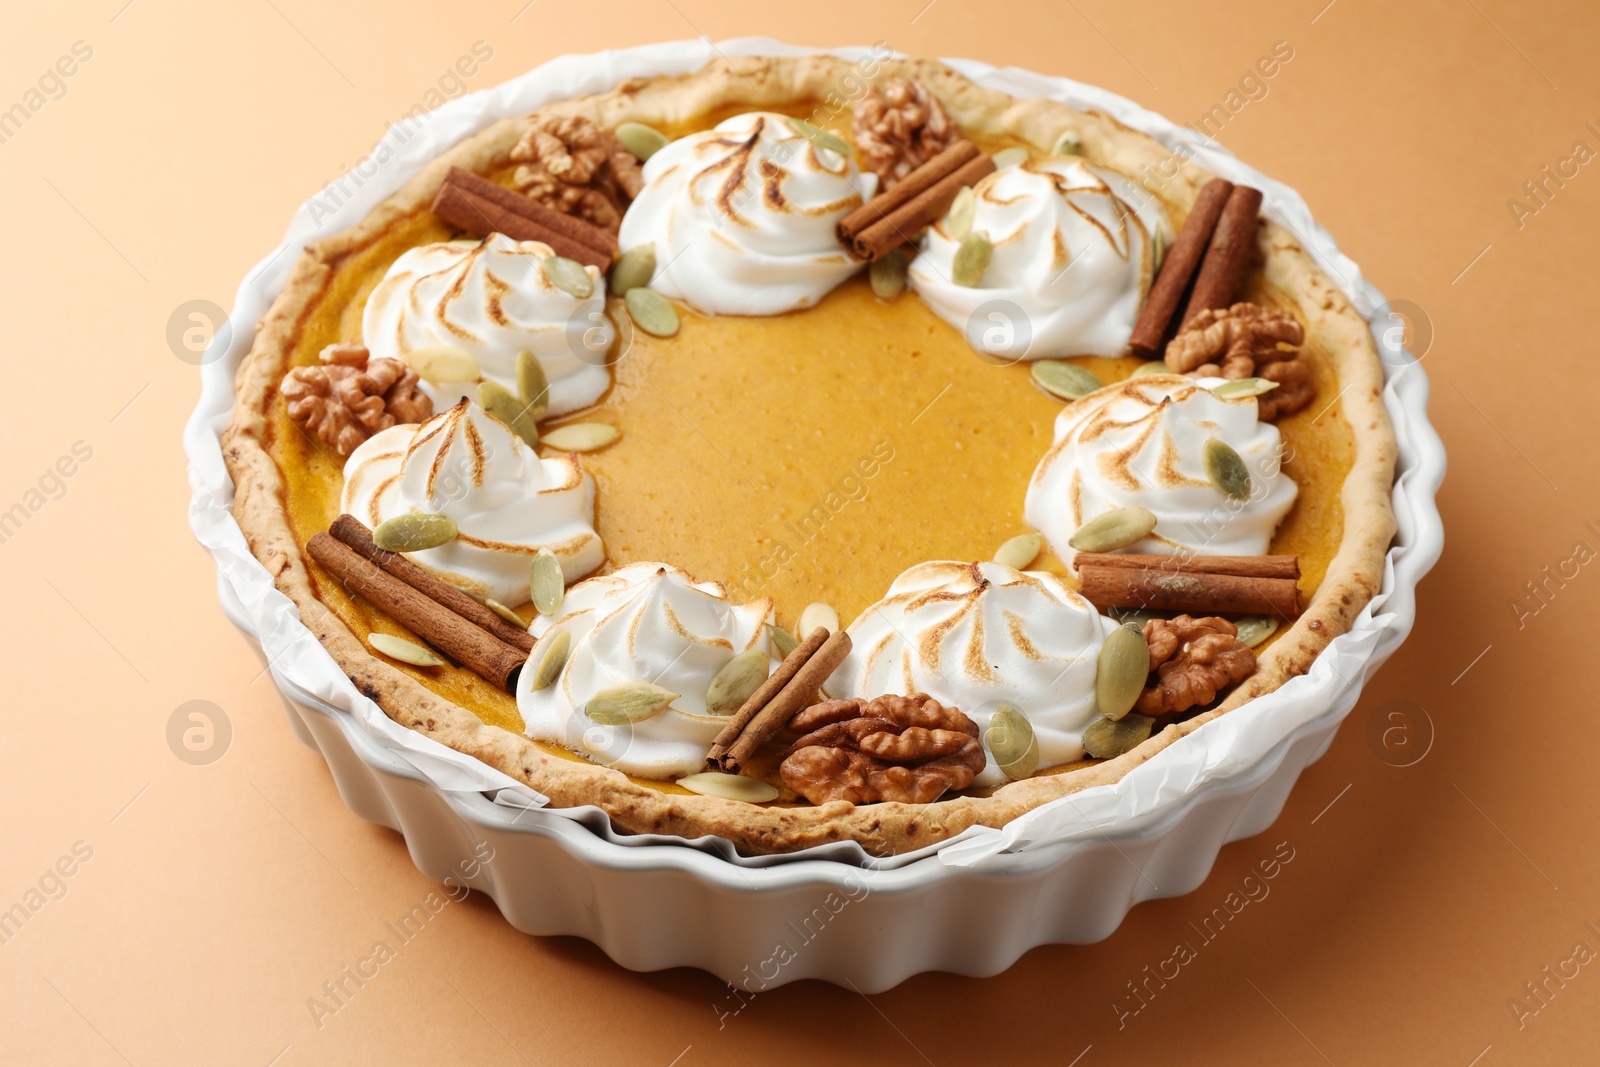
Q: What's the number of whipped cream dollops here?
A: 7